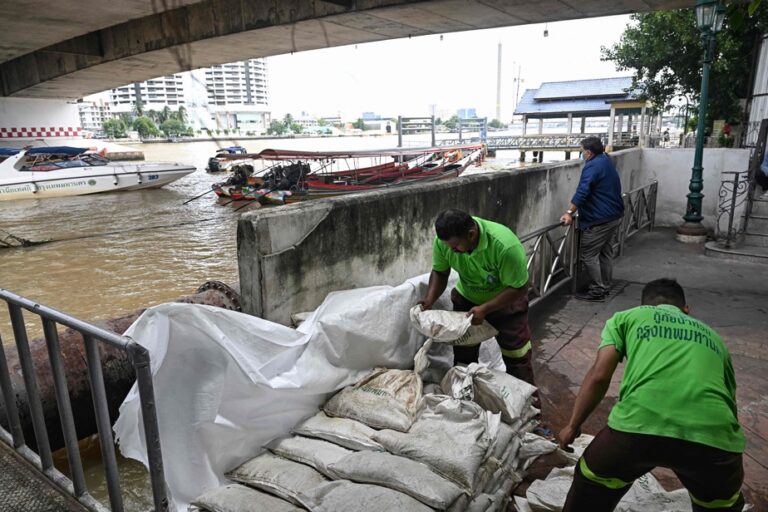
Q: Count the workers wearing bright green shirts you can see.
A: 2